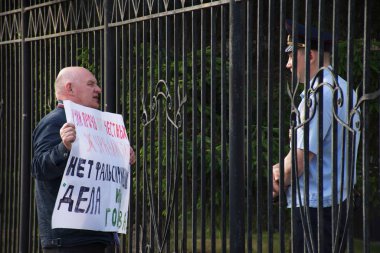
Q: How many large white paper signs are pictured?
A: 1